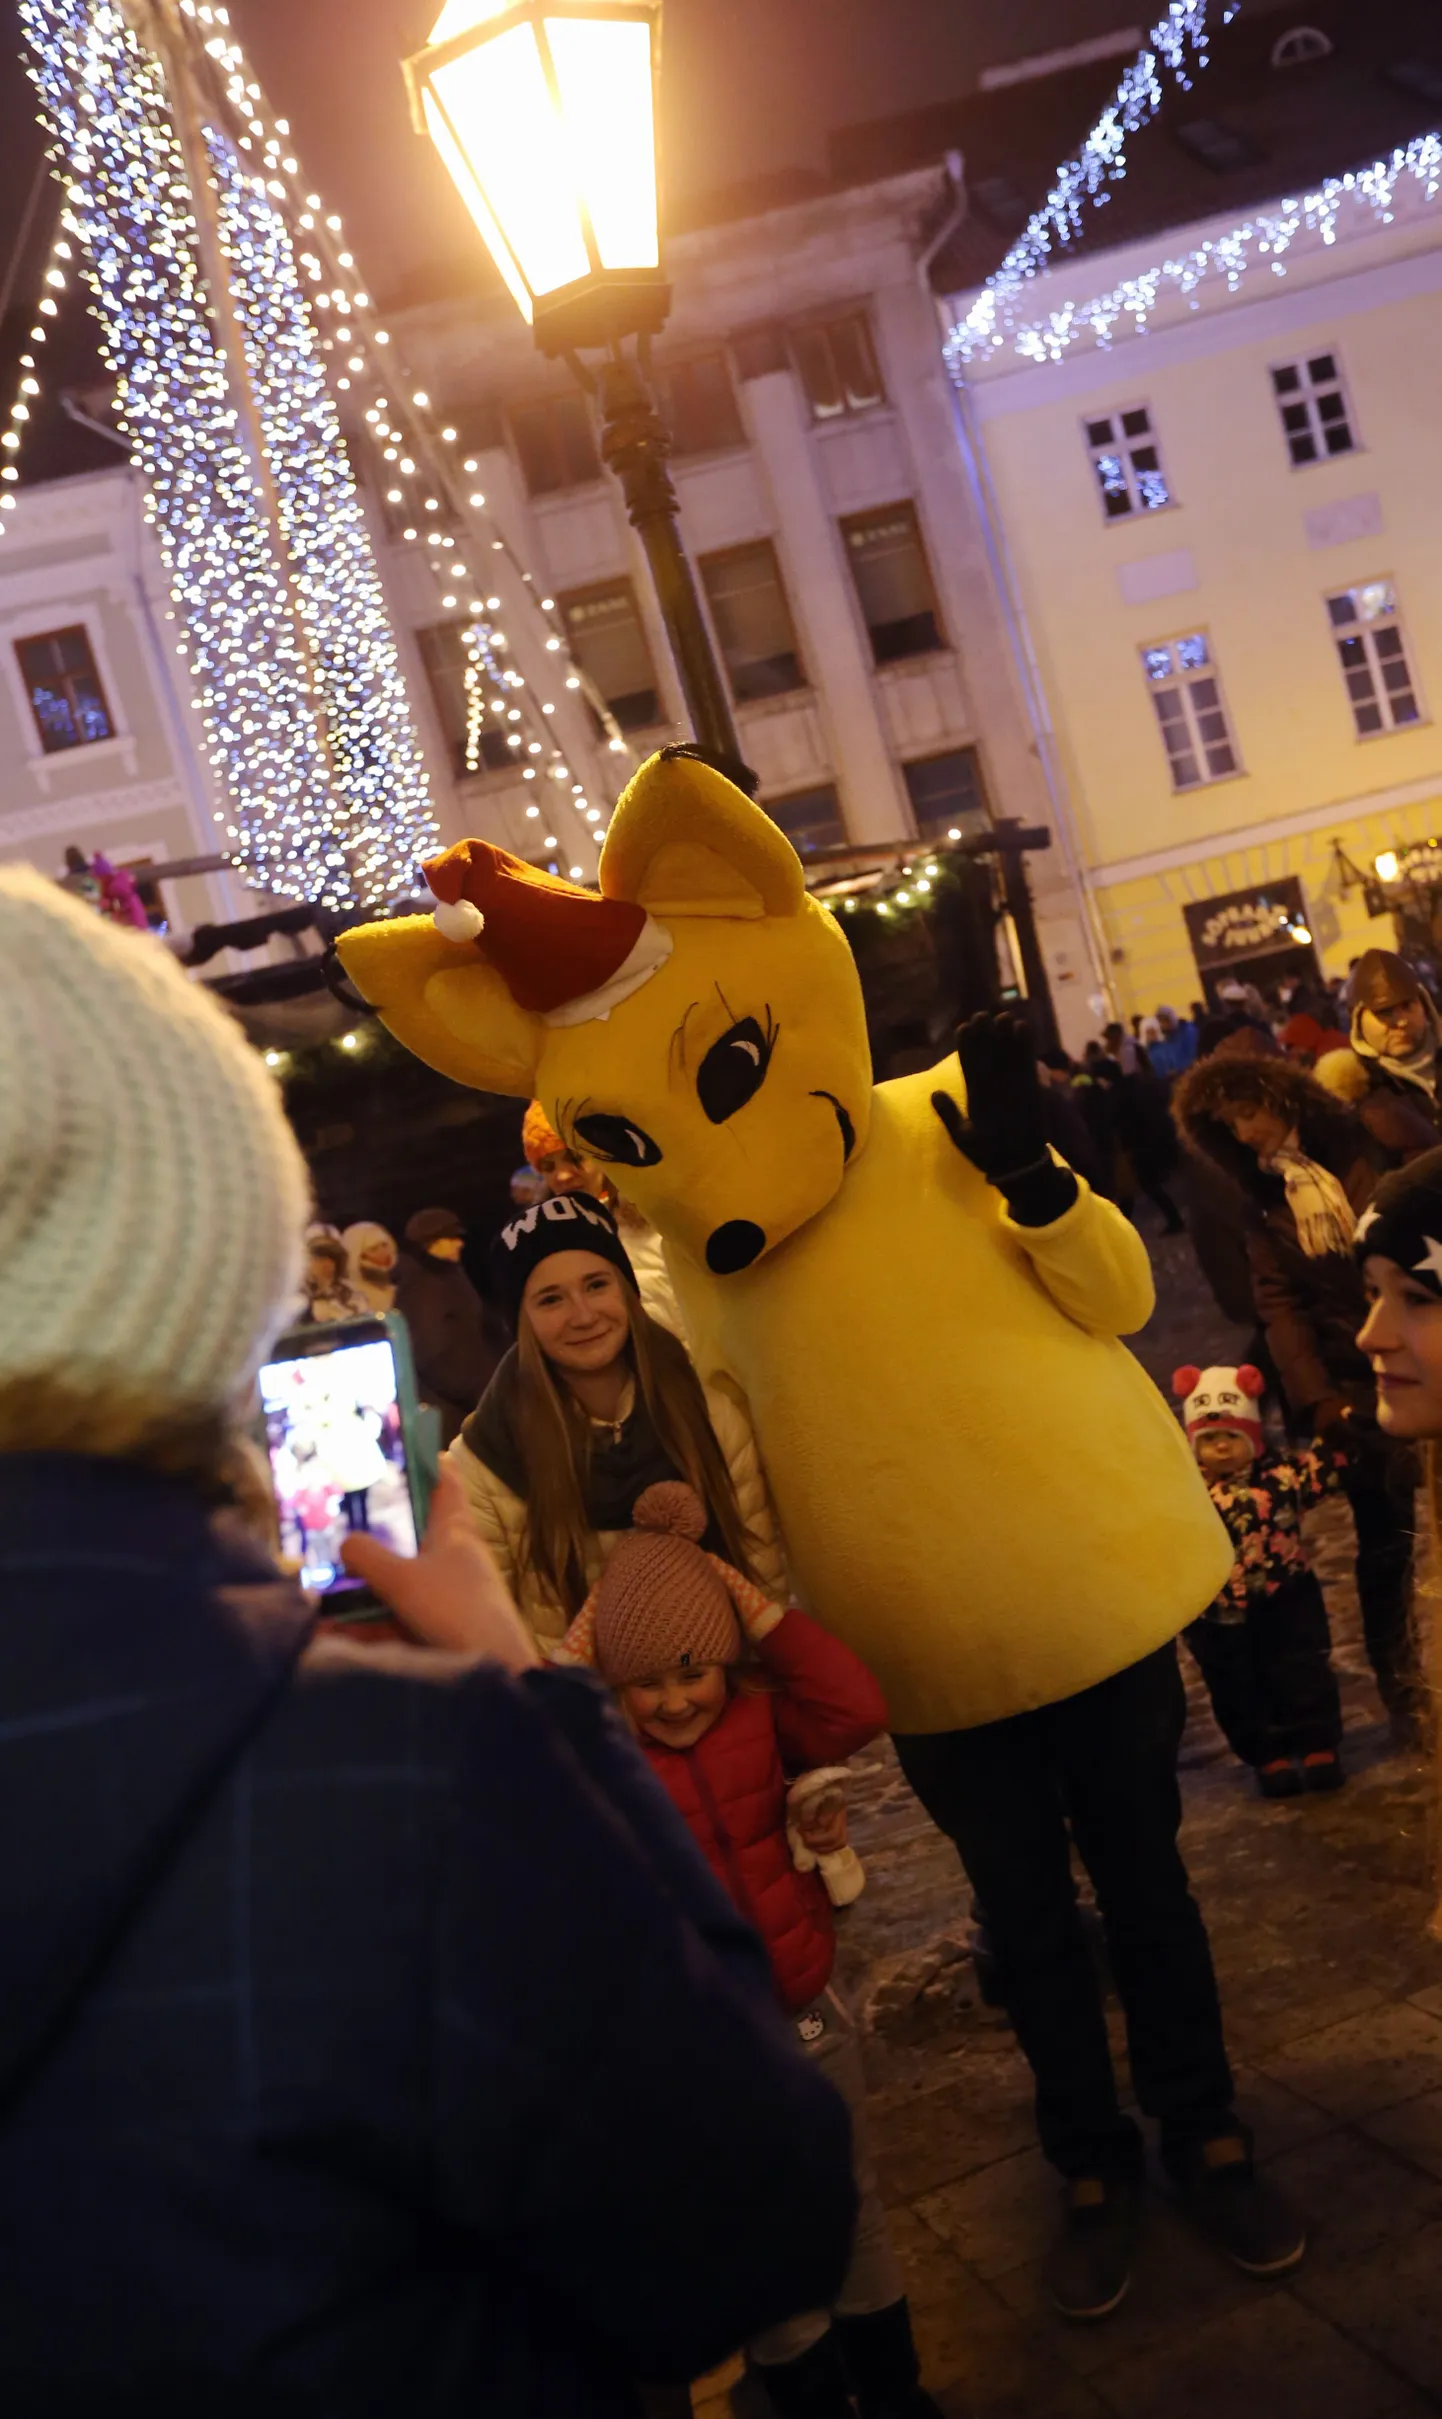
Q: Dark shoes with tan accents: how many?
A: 2